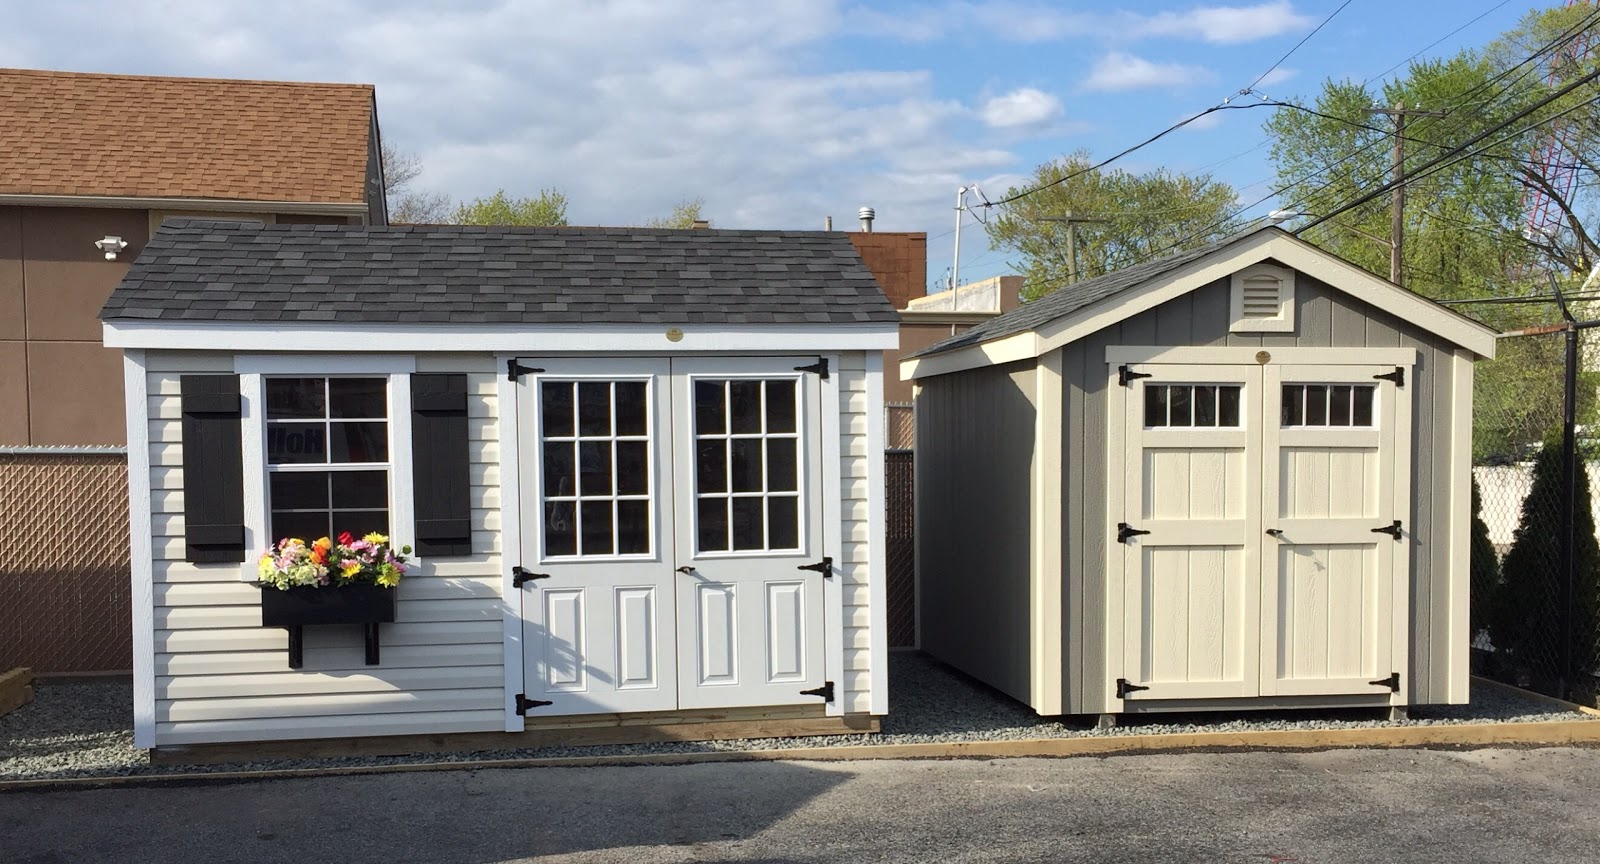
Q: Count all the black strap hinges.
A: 12